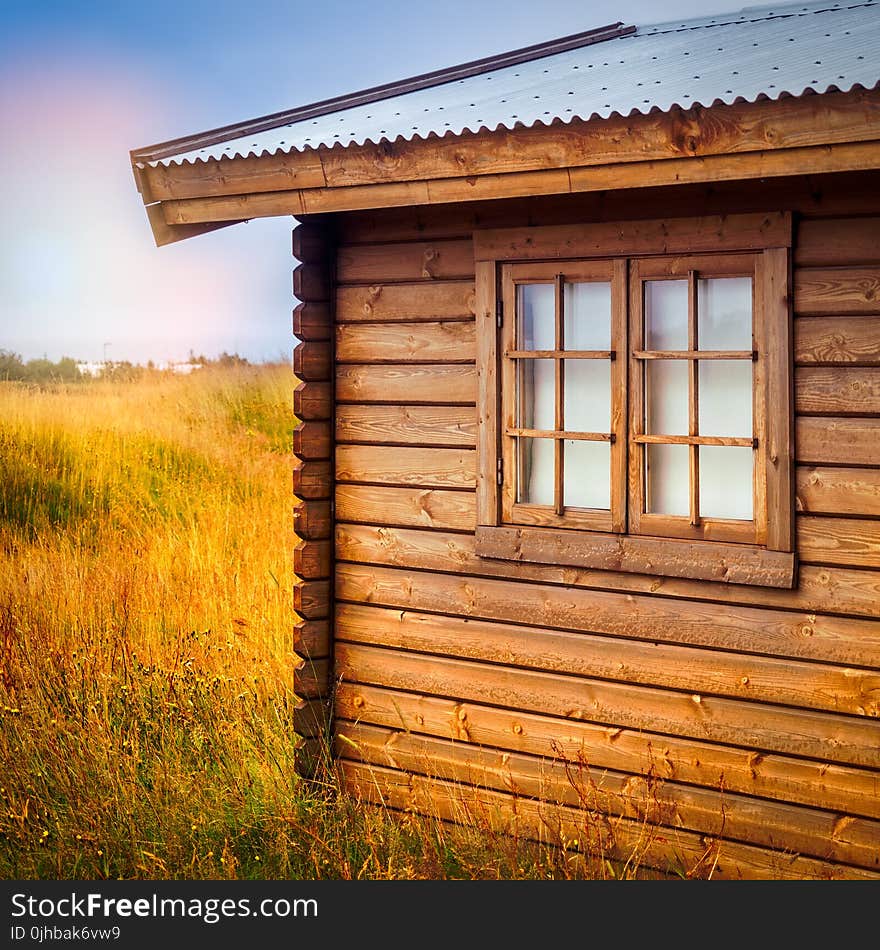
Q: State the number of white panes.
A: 12